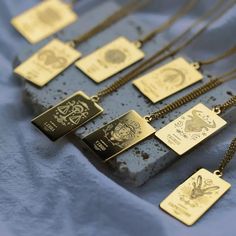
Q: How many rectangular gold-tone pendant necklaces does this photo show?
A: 8